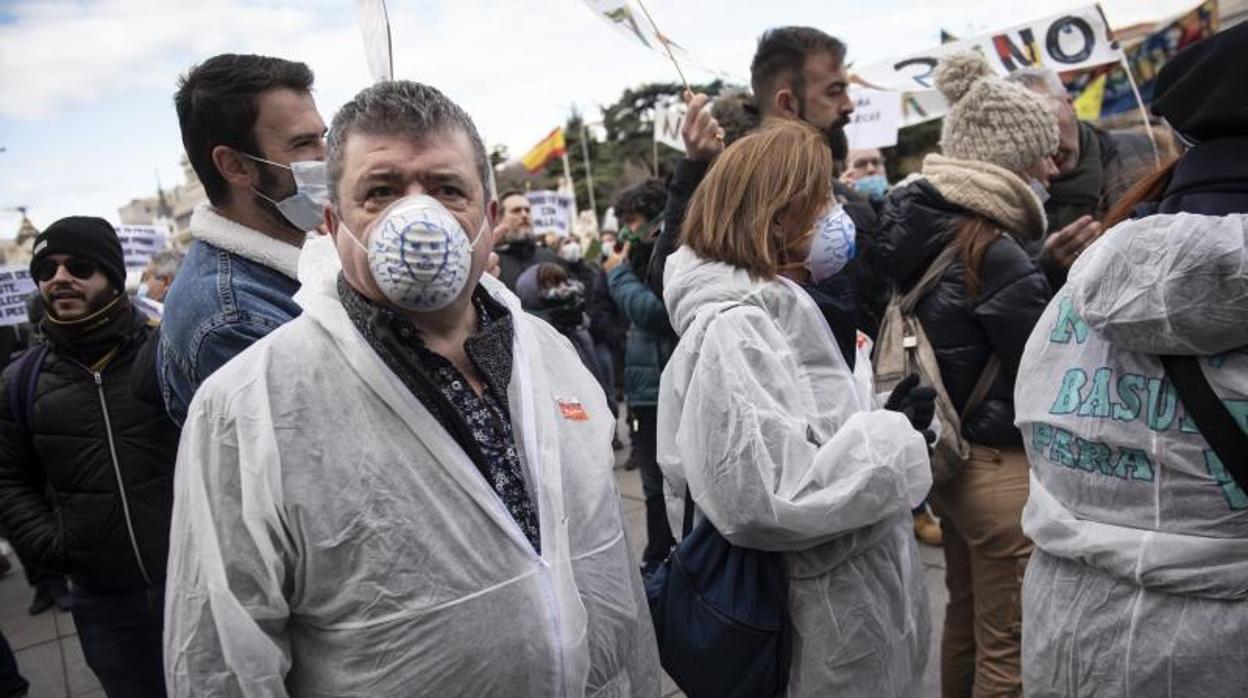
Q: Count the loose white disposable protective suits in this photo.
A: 3